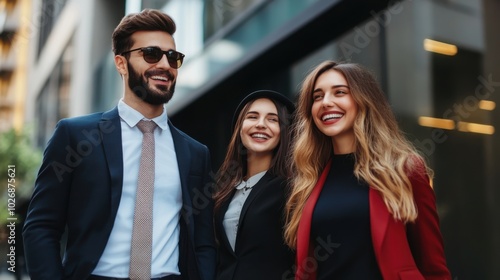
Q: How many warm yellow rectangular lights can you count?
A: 4